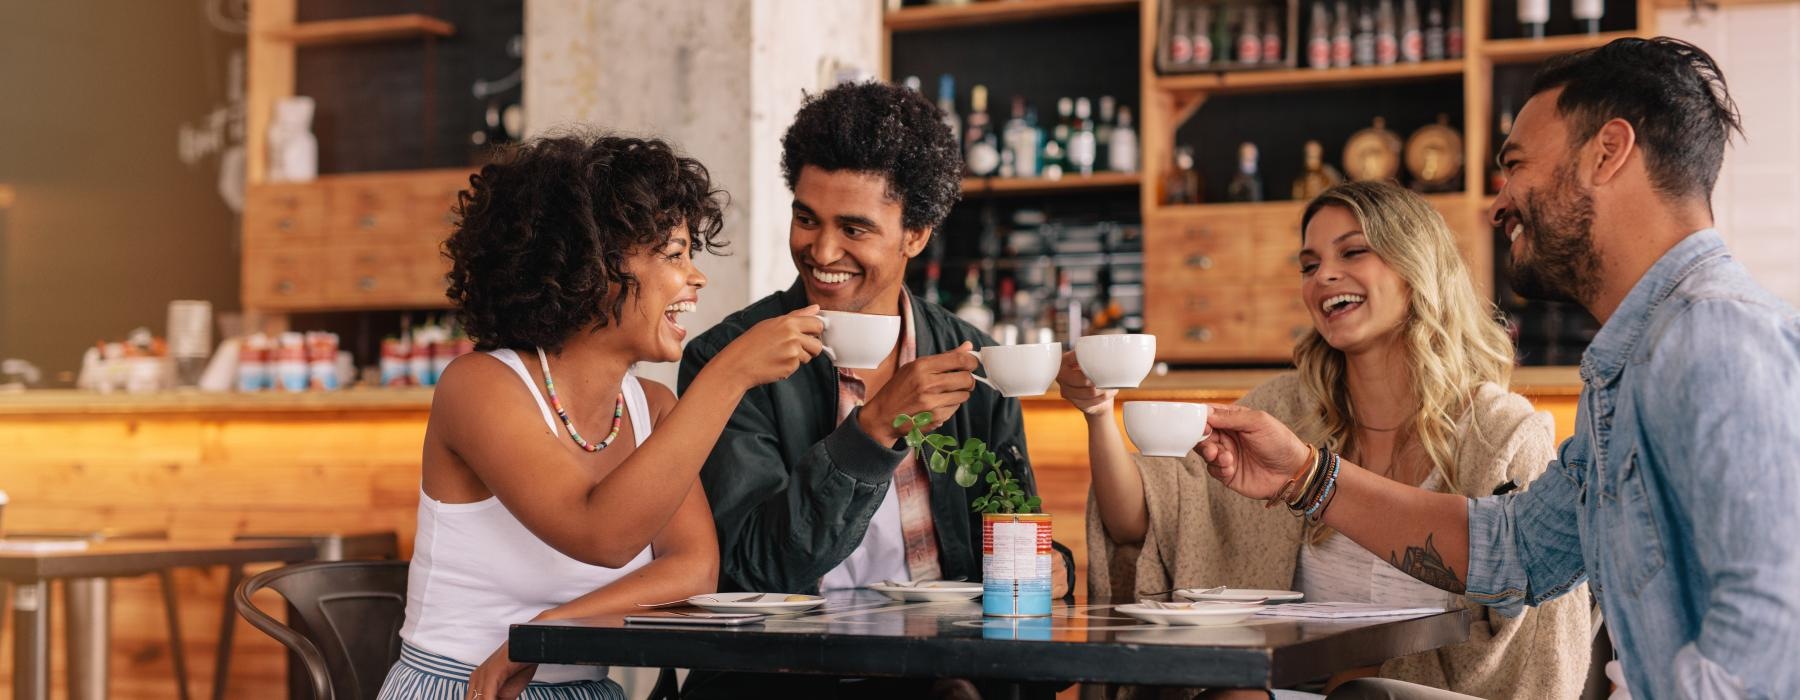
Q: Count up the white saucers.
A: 4